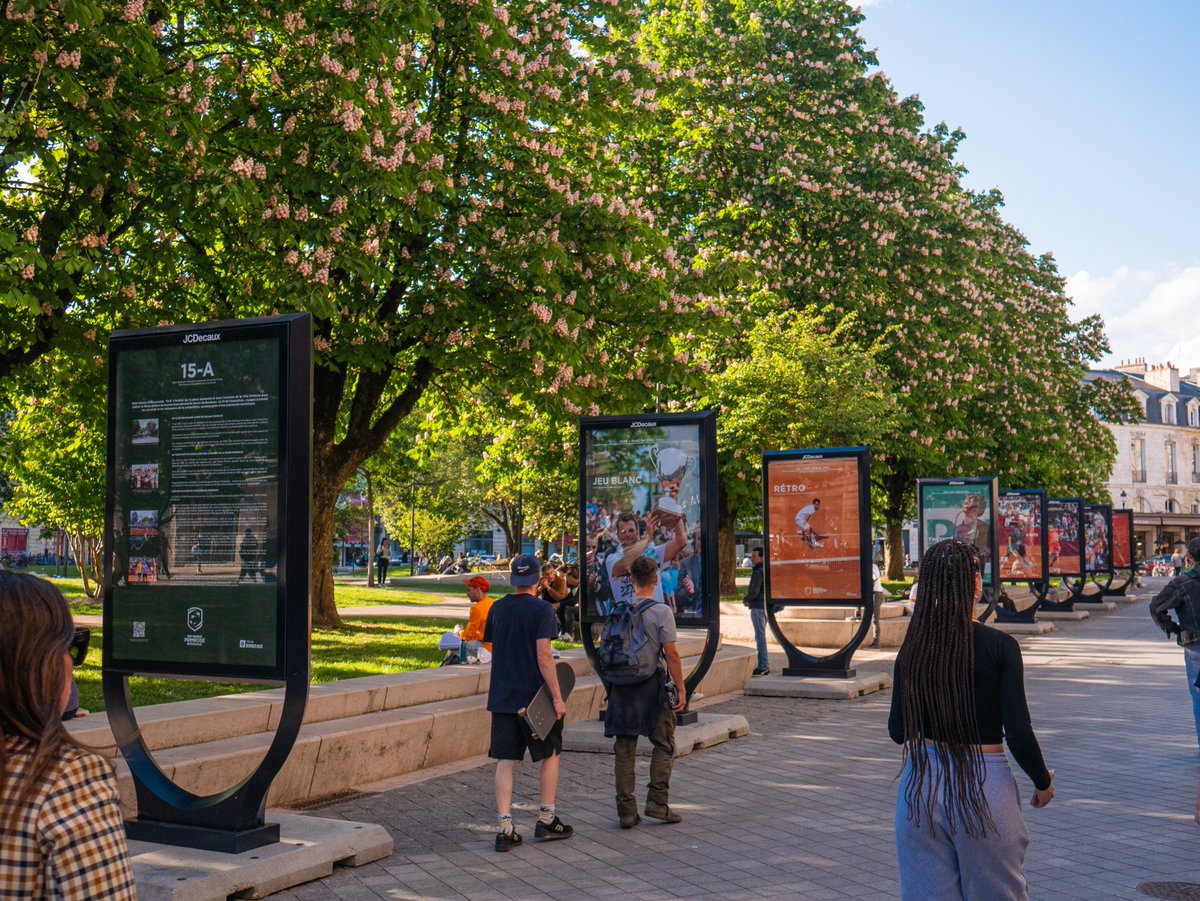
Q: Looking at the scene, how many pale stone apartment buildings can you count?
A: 1